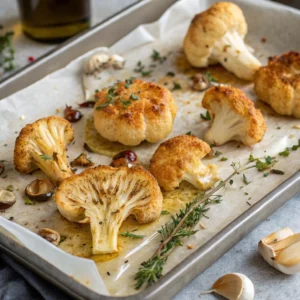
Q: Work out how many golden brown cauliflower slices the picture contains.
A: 7